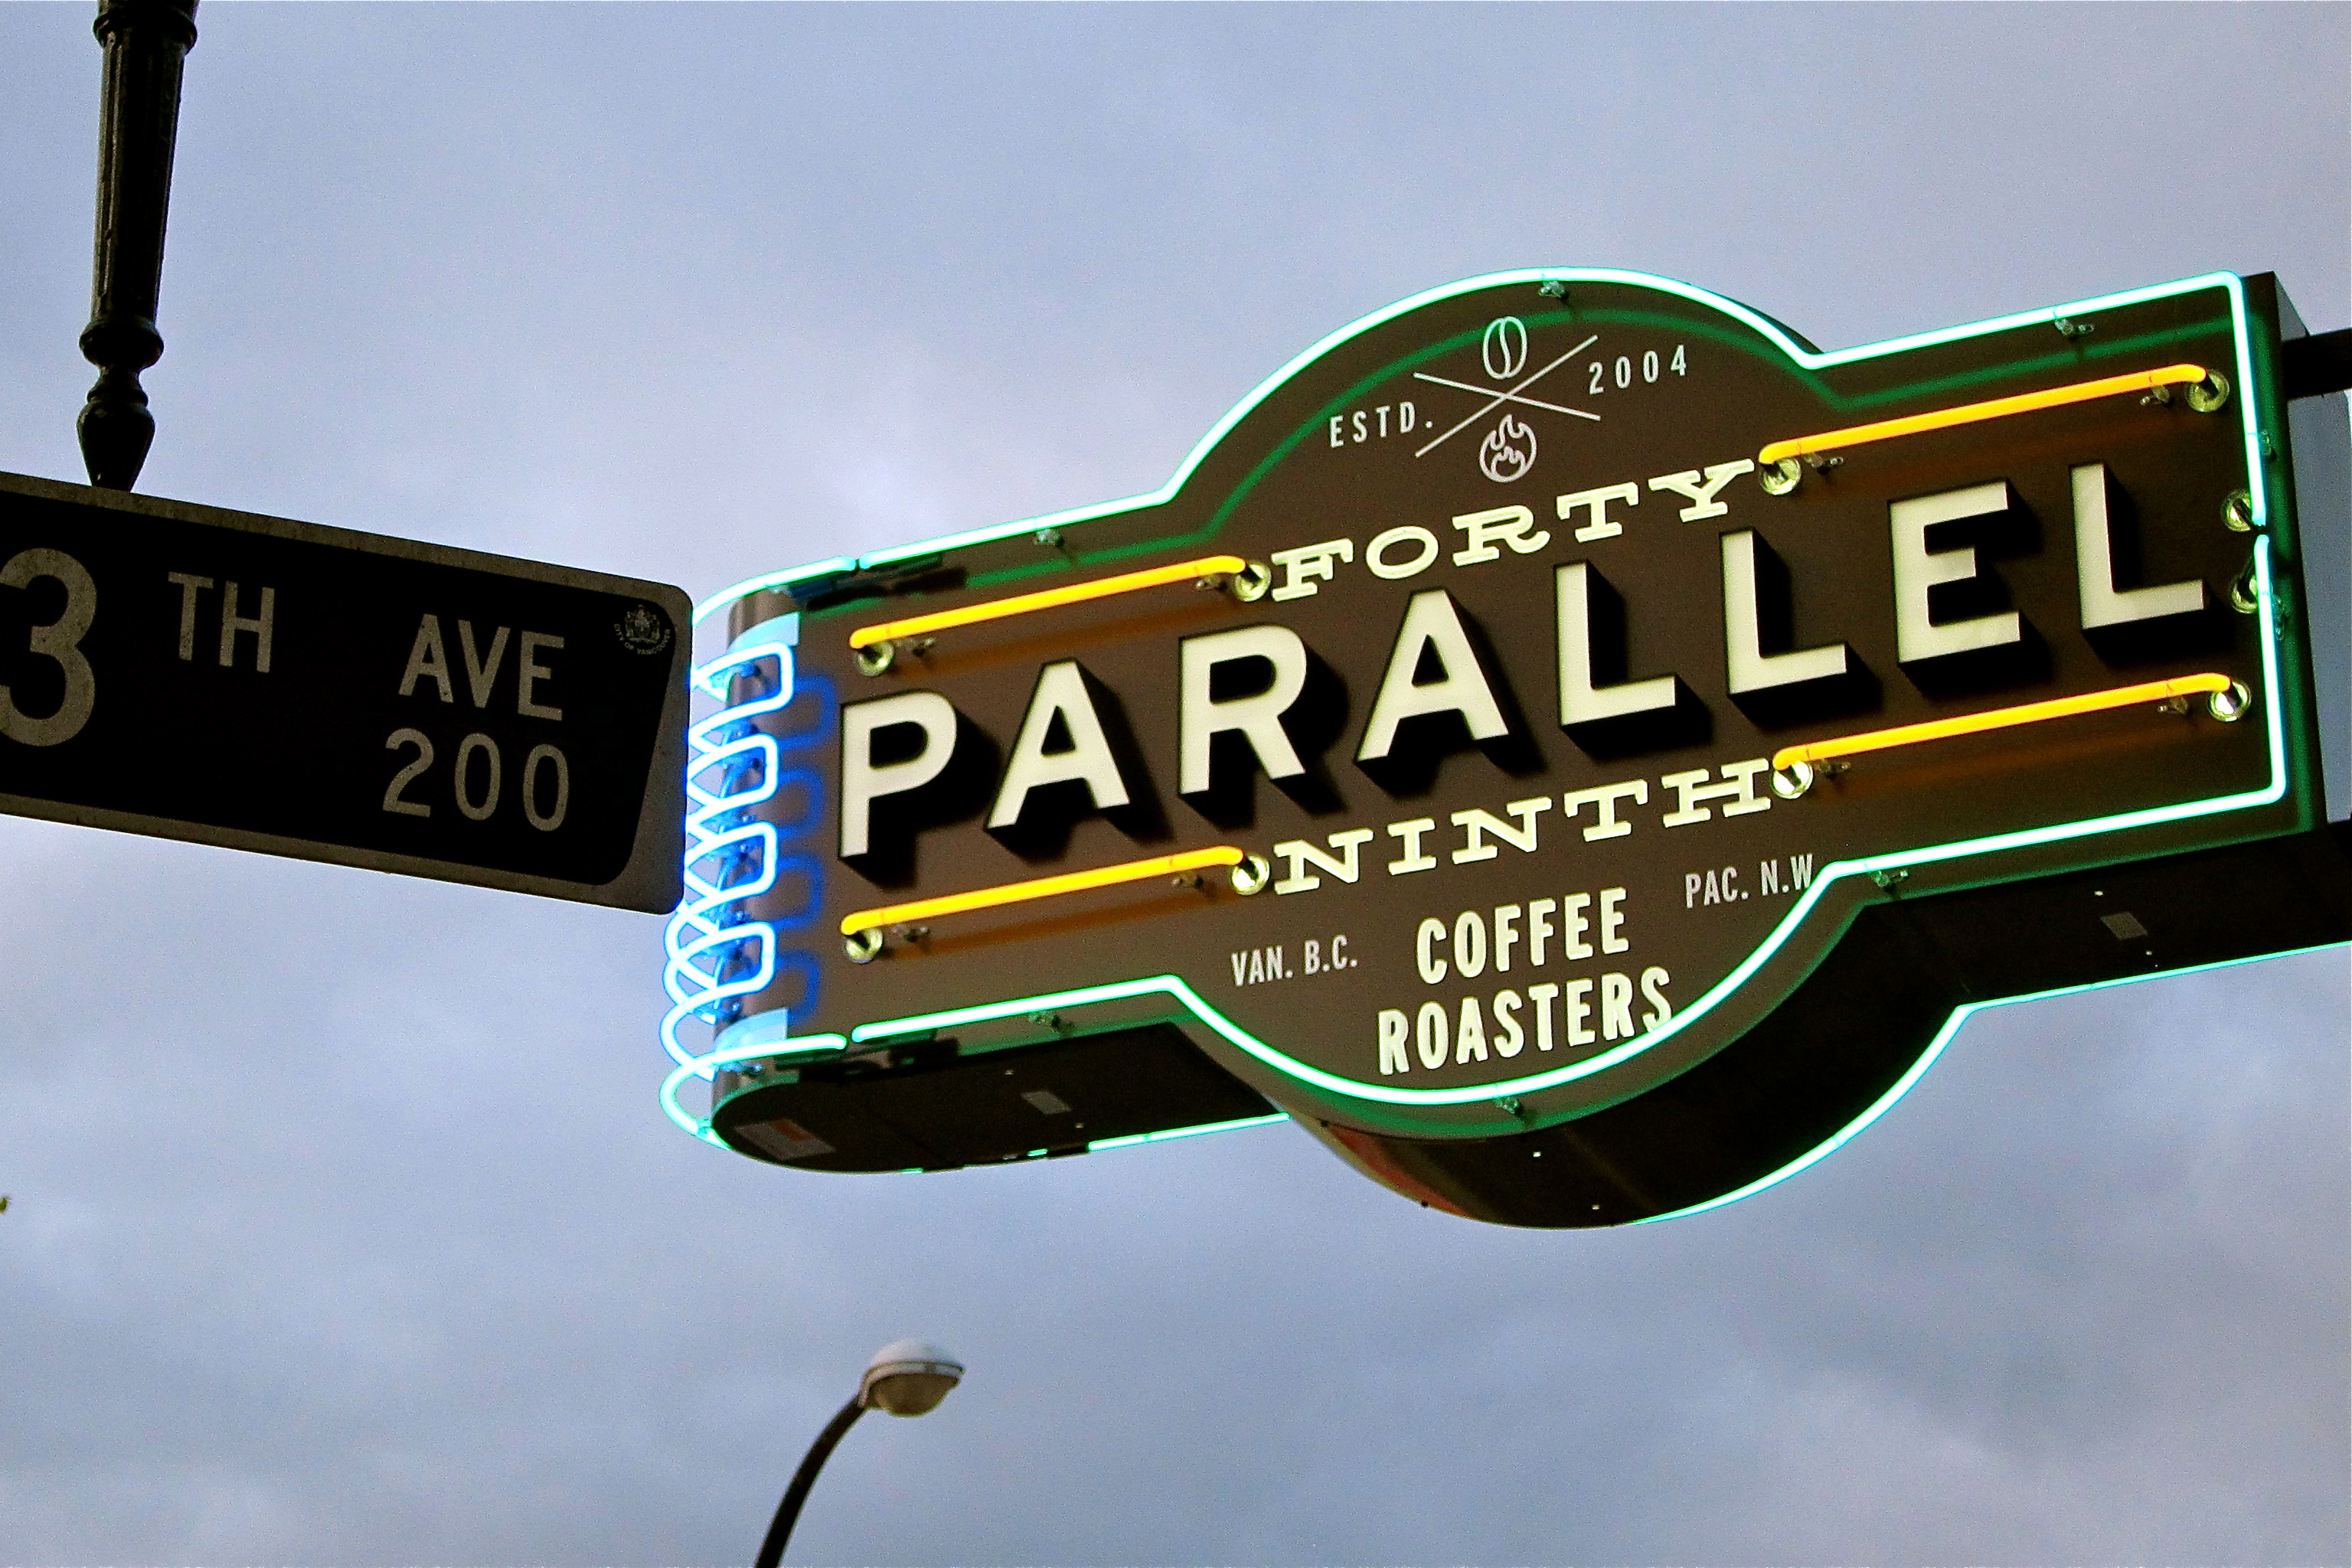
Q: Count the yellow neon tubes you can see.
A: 4